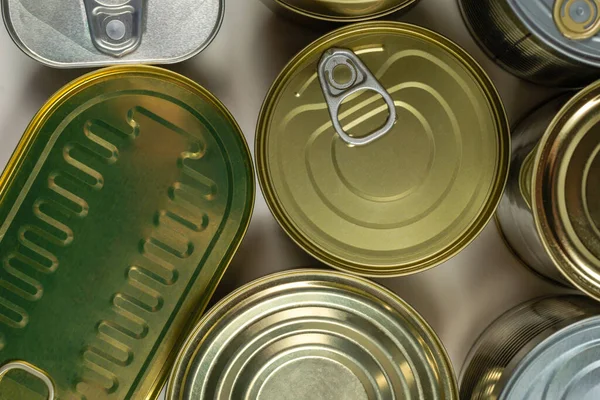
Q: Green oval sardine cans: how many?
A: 1